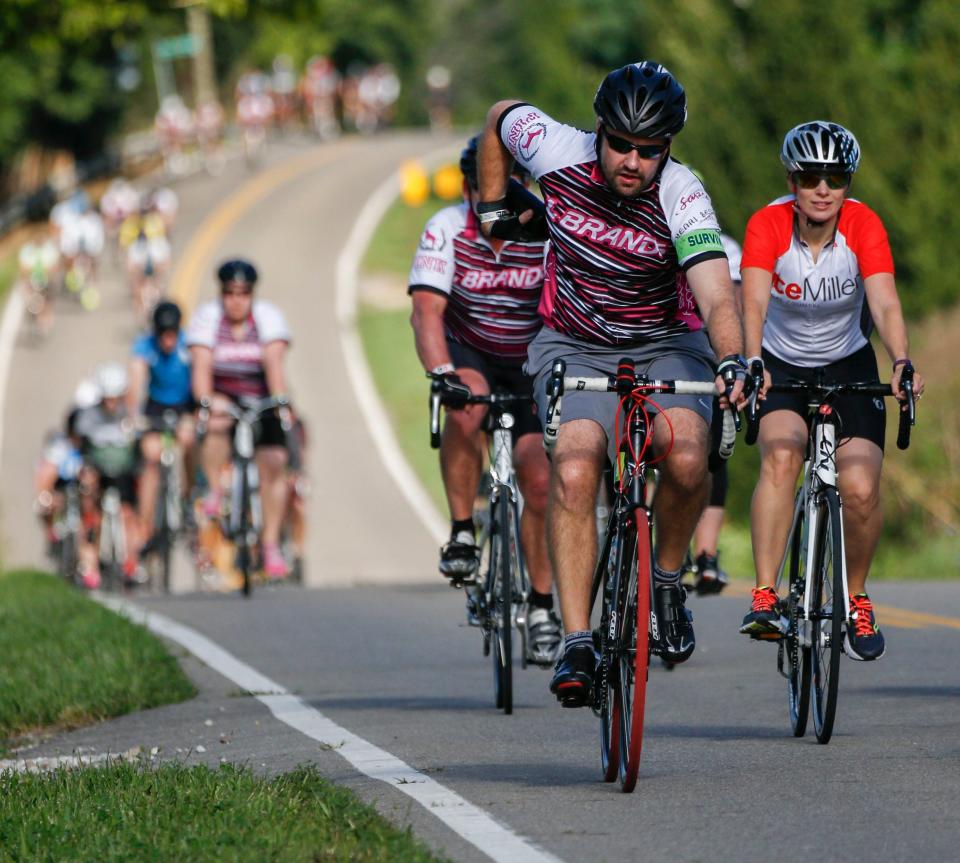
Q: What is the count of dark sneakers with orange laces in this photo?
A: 2